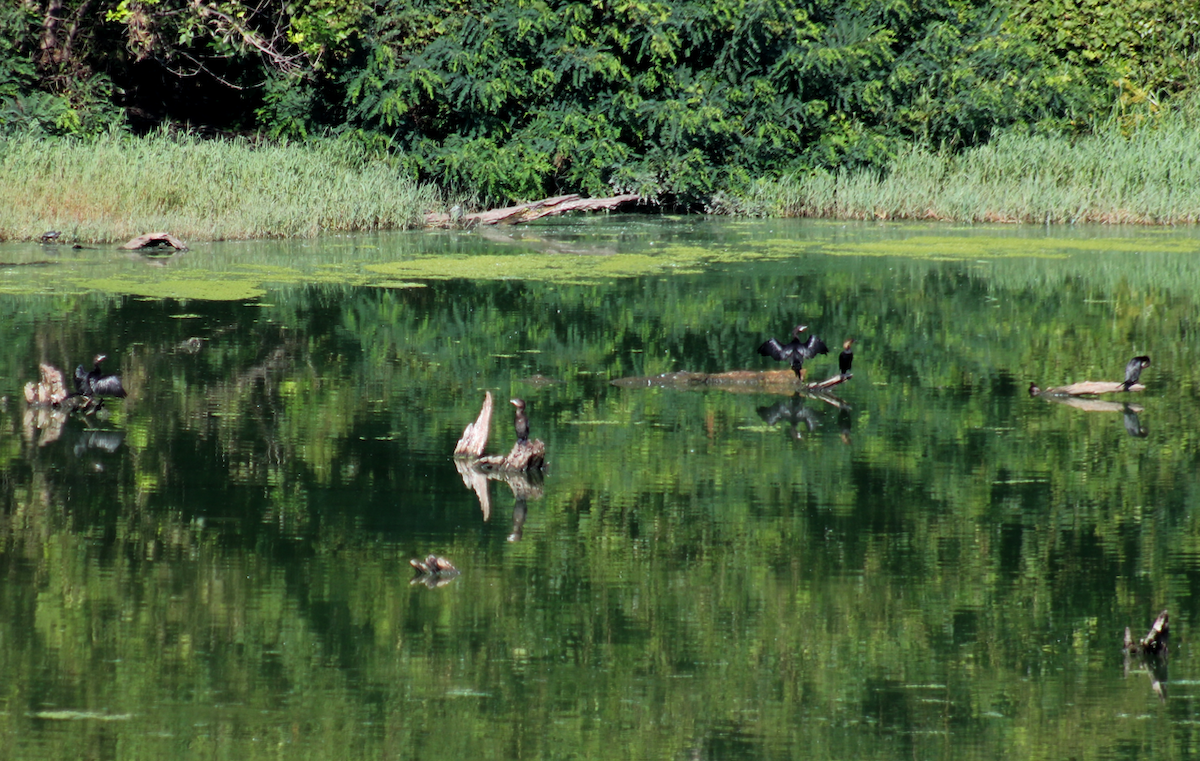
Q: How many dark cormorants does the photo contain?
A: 5